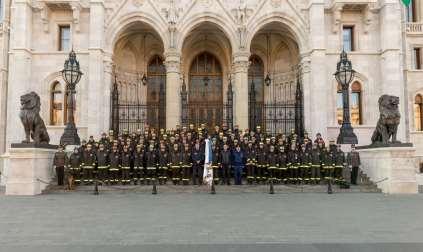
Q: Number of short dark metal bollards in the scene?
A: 5